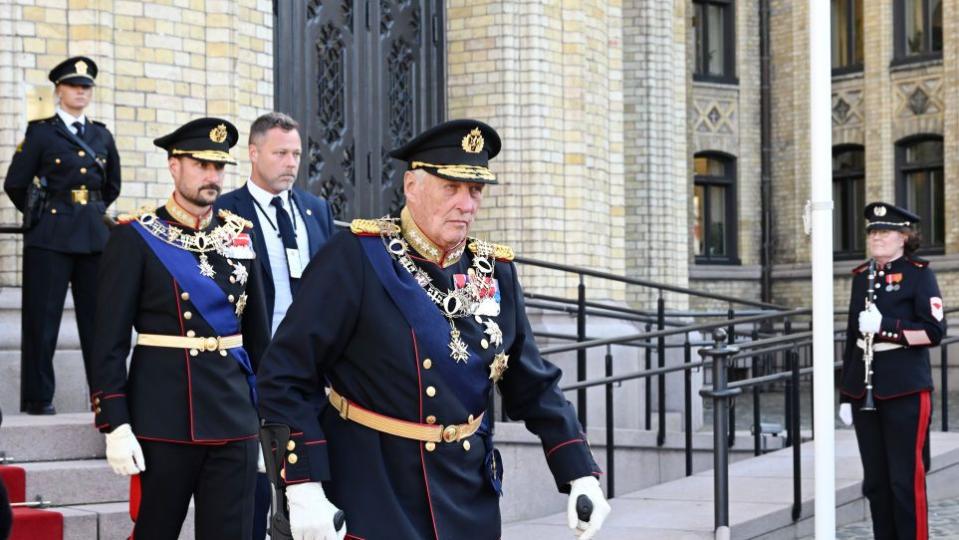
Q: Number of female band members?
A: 1